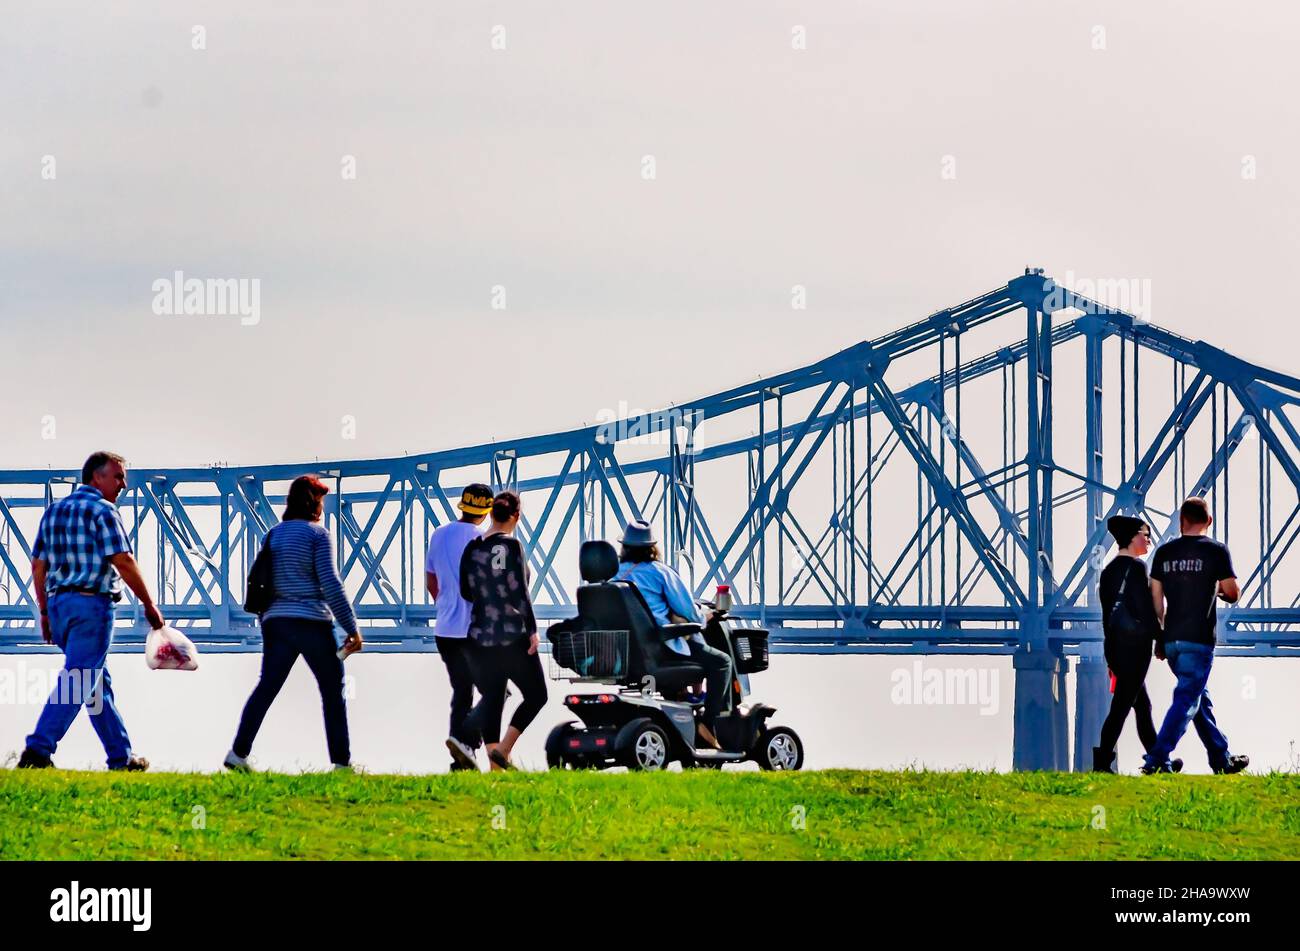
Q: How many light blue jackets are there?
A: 1